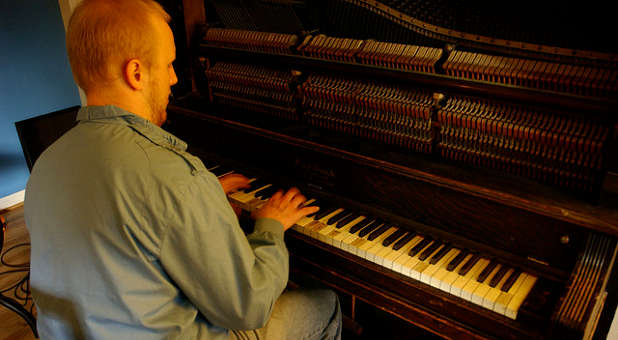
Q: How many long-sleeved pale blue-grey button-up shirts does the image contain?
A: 1